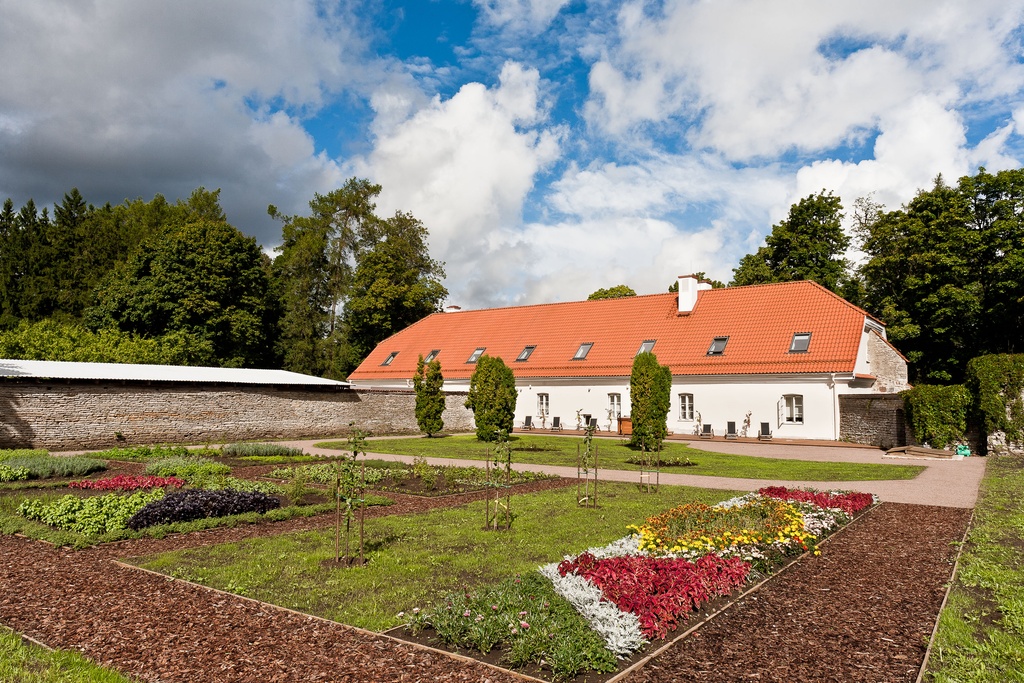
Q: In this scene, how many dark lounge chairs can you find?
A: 6